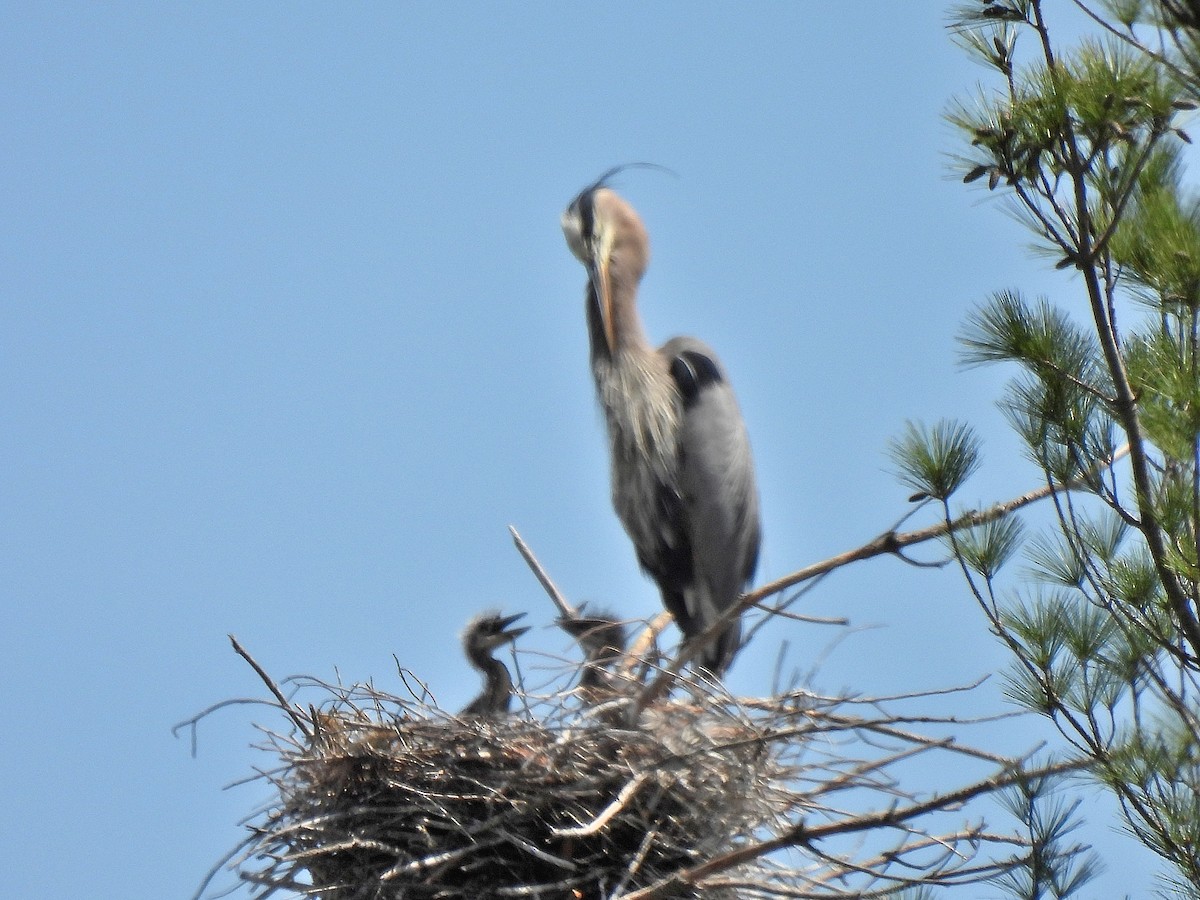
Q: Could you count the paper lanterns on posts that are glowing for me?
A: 0